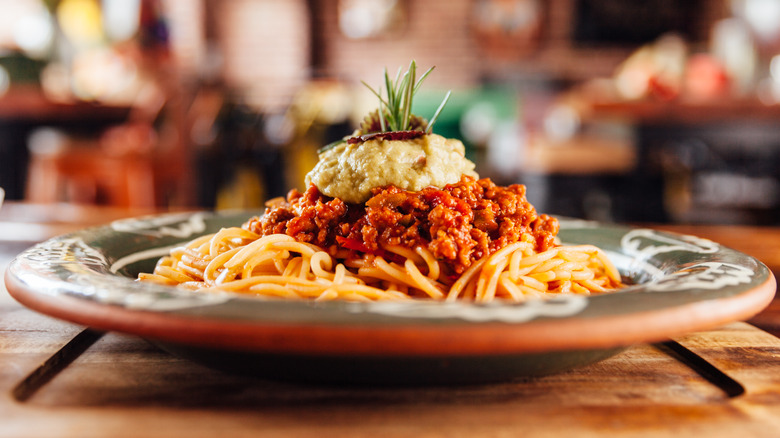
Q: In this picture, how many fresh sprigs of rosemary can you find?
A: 1